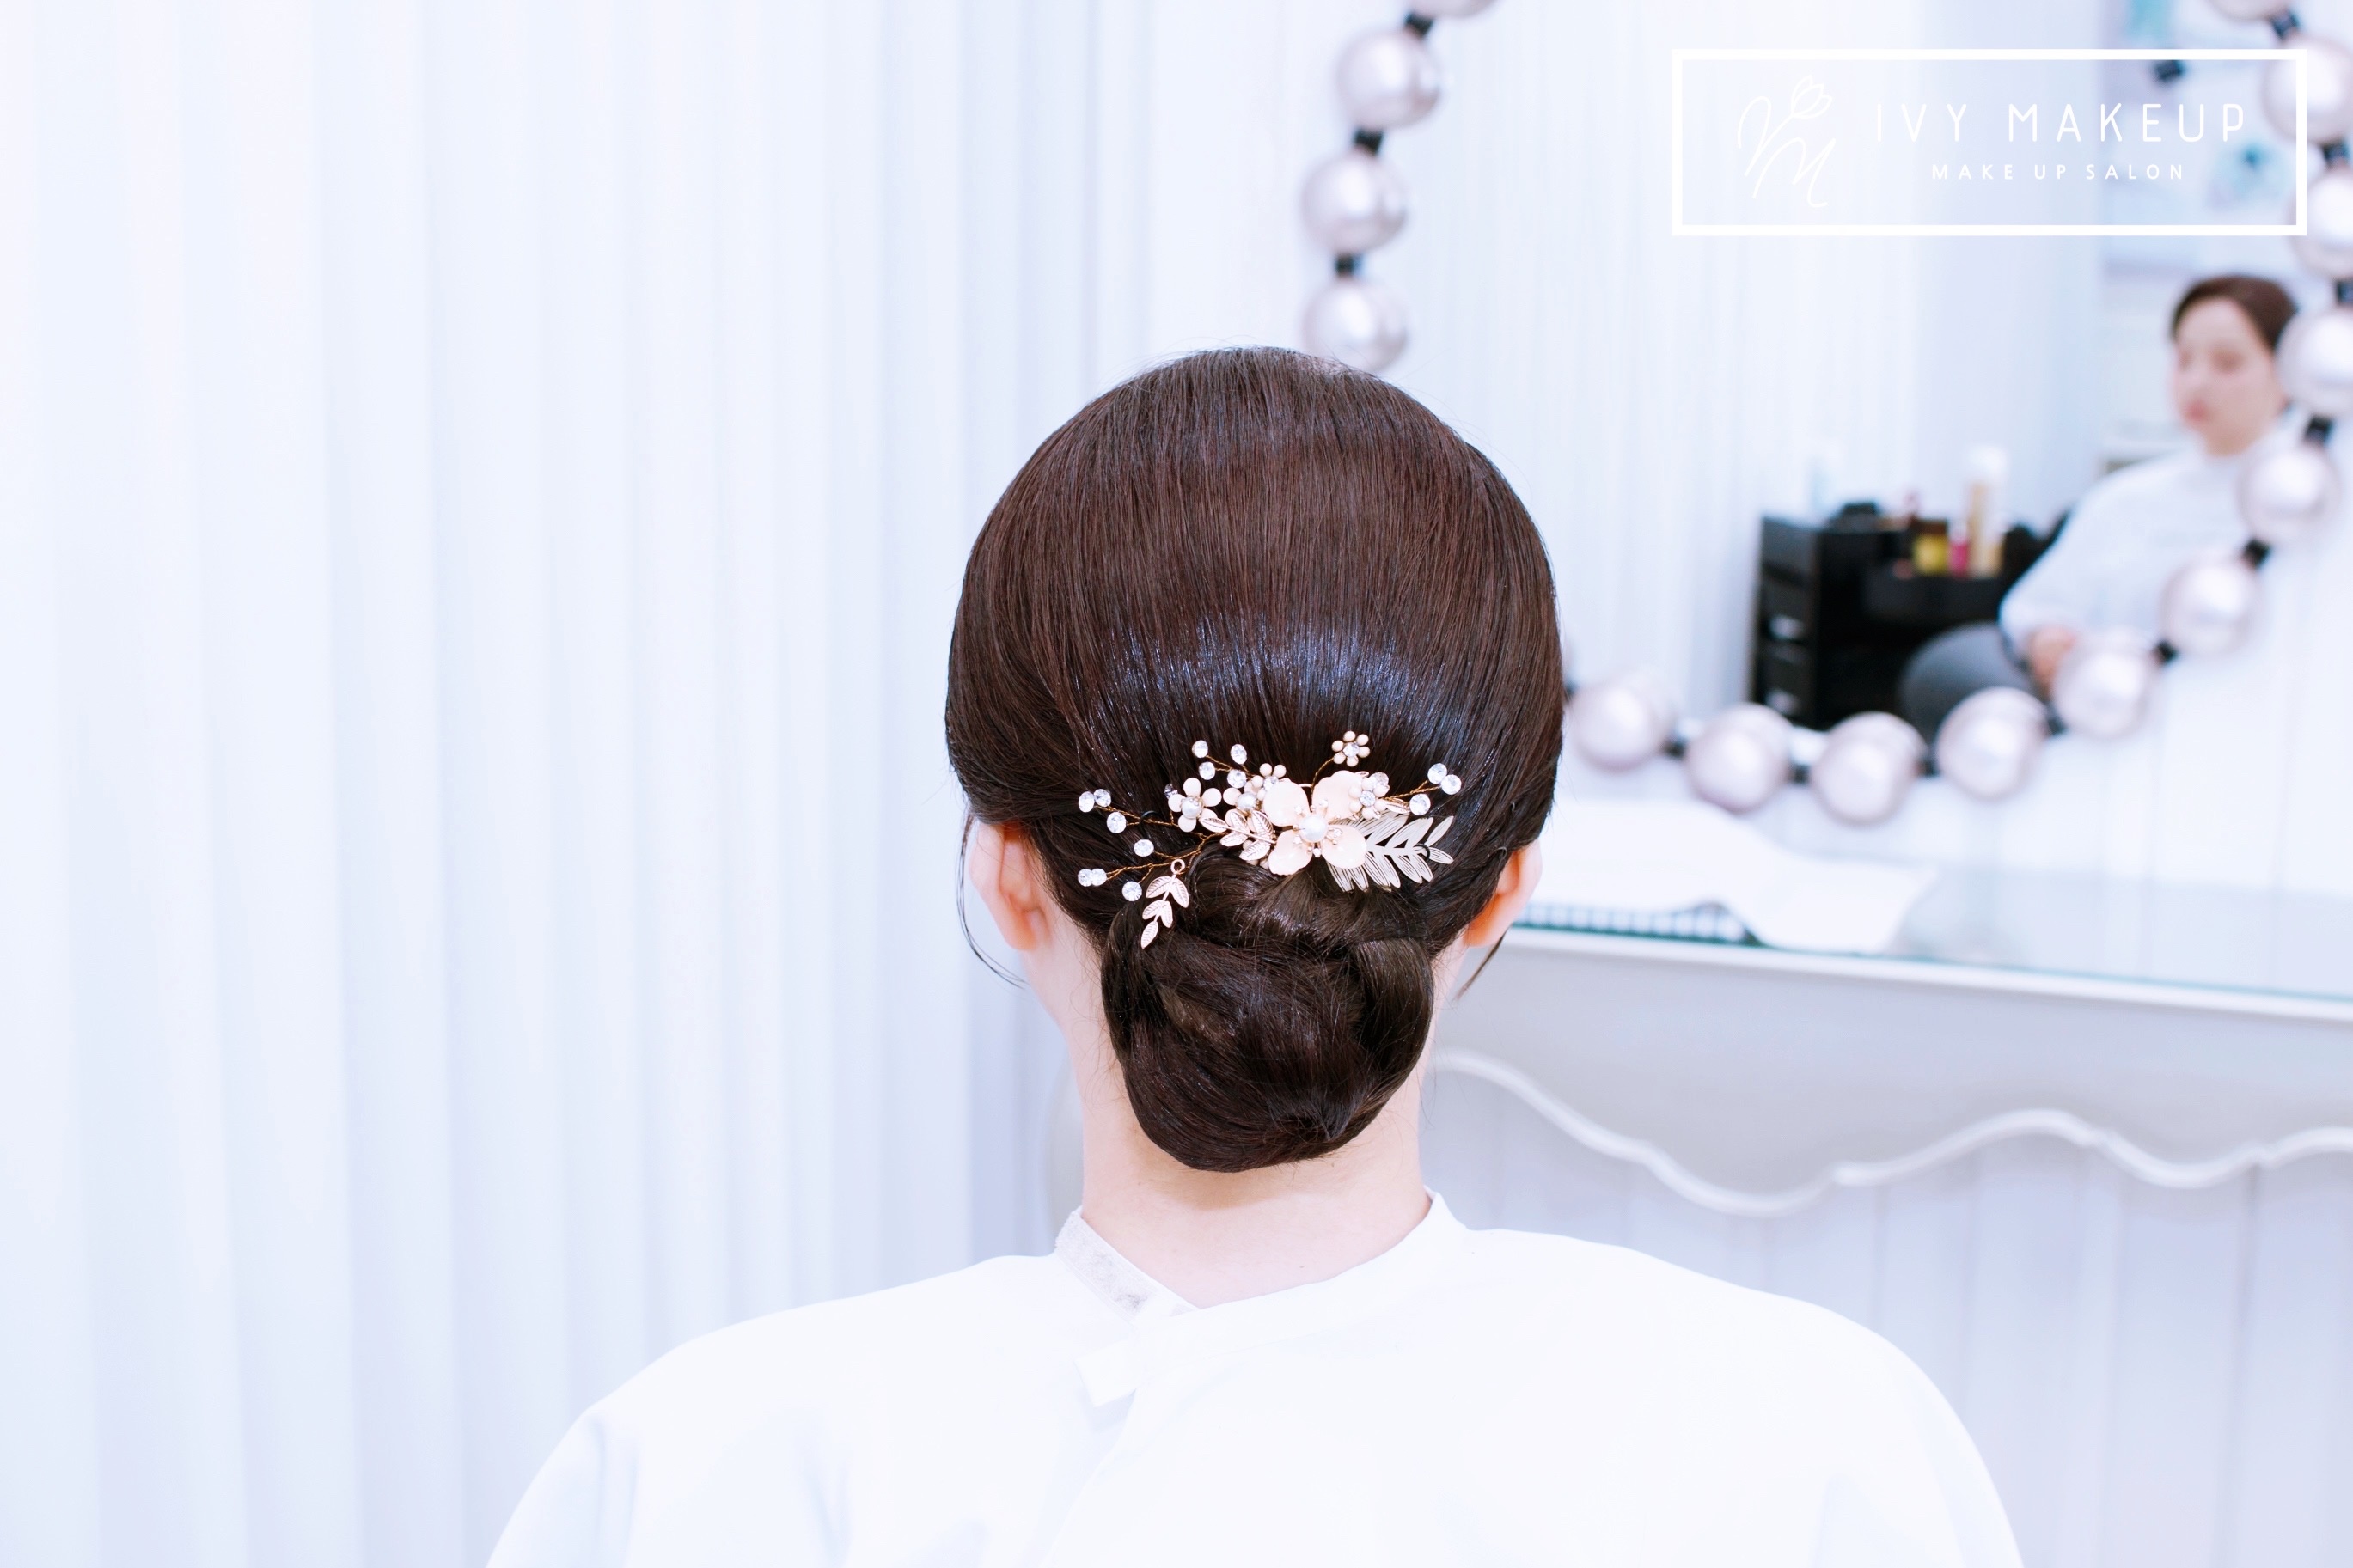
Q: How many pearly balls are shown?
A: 15